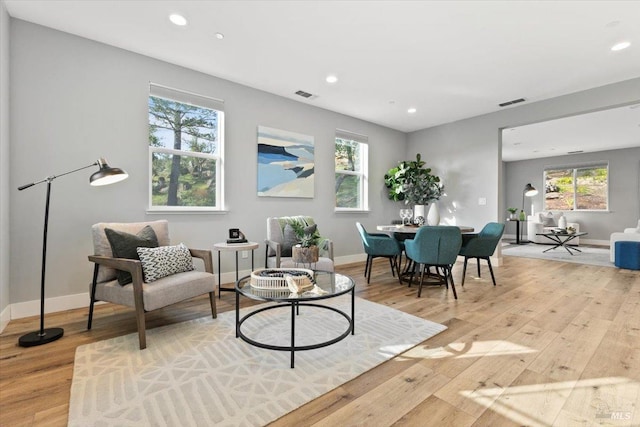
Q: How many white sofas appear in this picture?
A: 2